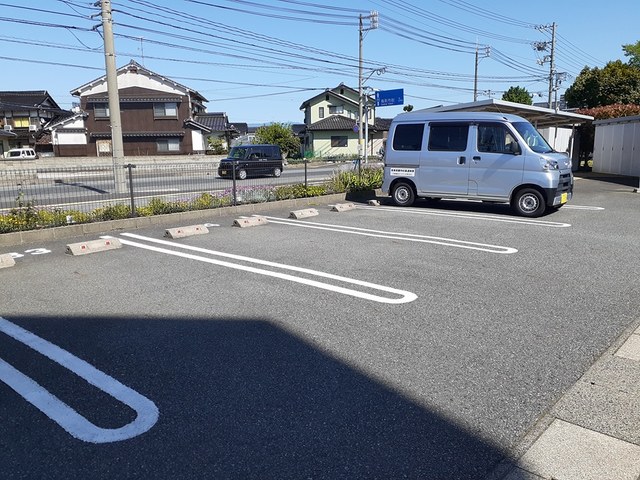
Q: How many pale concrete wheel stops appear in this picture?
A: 7